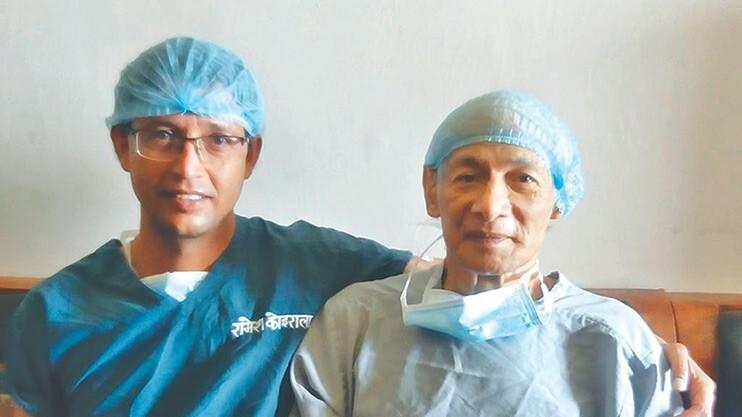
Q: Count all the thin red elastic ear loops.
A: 0